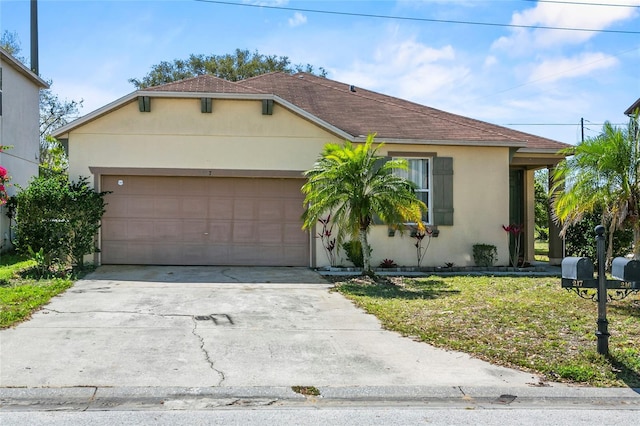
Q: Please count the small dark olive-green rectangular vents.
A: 3